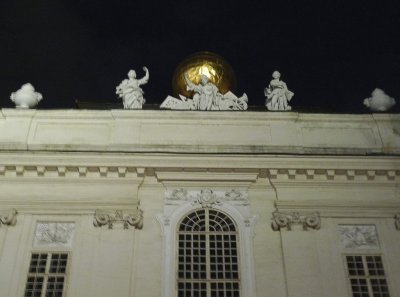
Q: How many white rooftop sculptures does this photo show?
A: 5